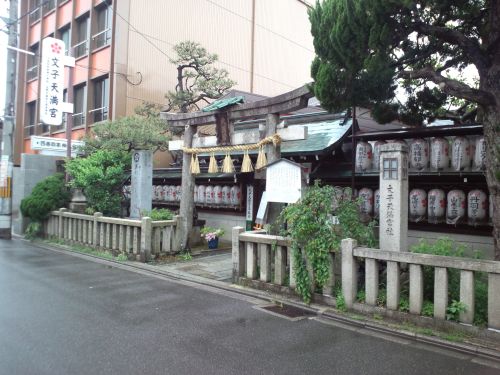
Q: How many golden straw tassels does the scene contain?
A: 5